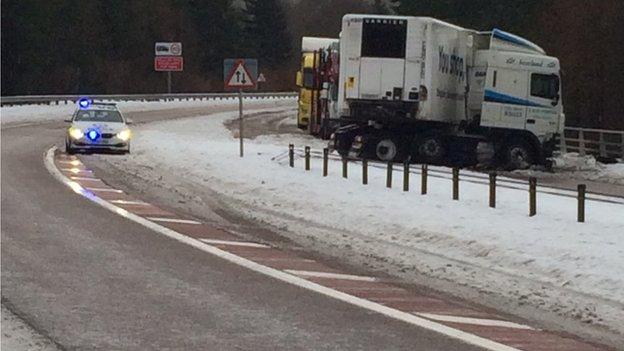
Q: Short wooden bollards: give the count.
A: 12